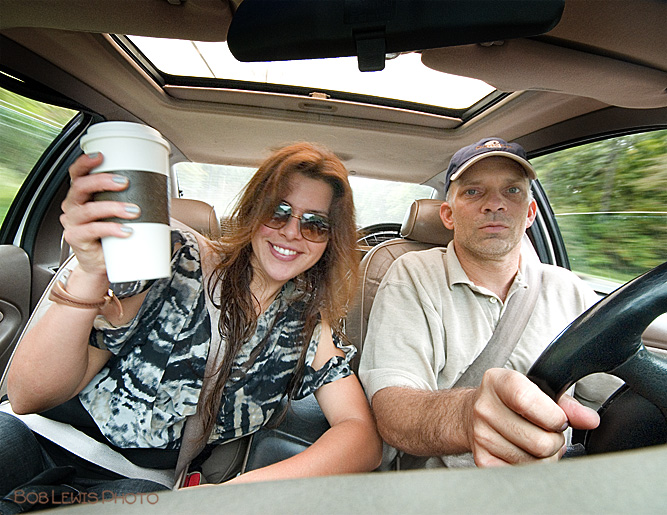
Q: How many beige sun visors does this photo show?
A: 2